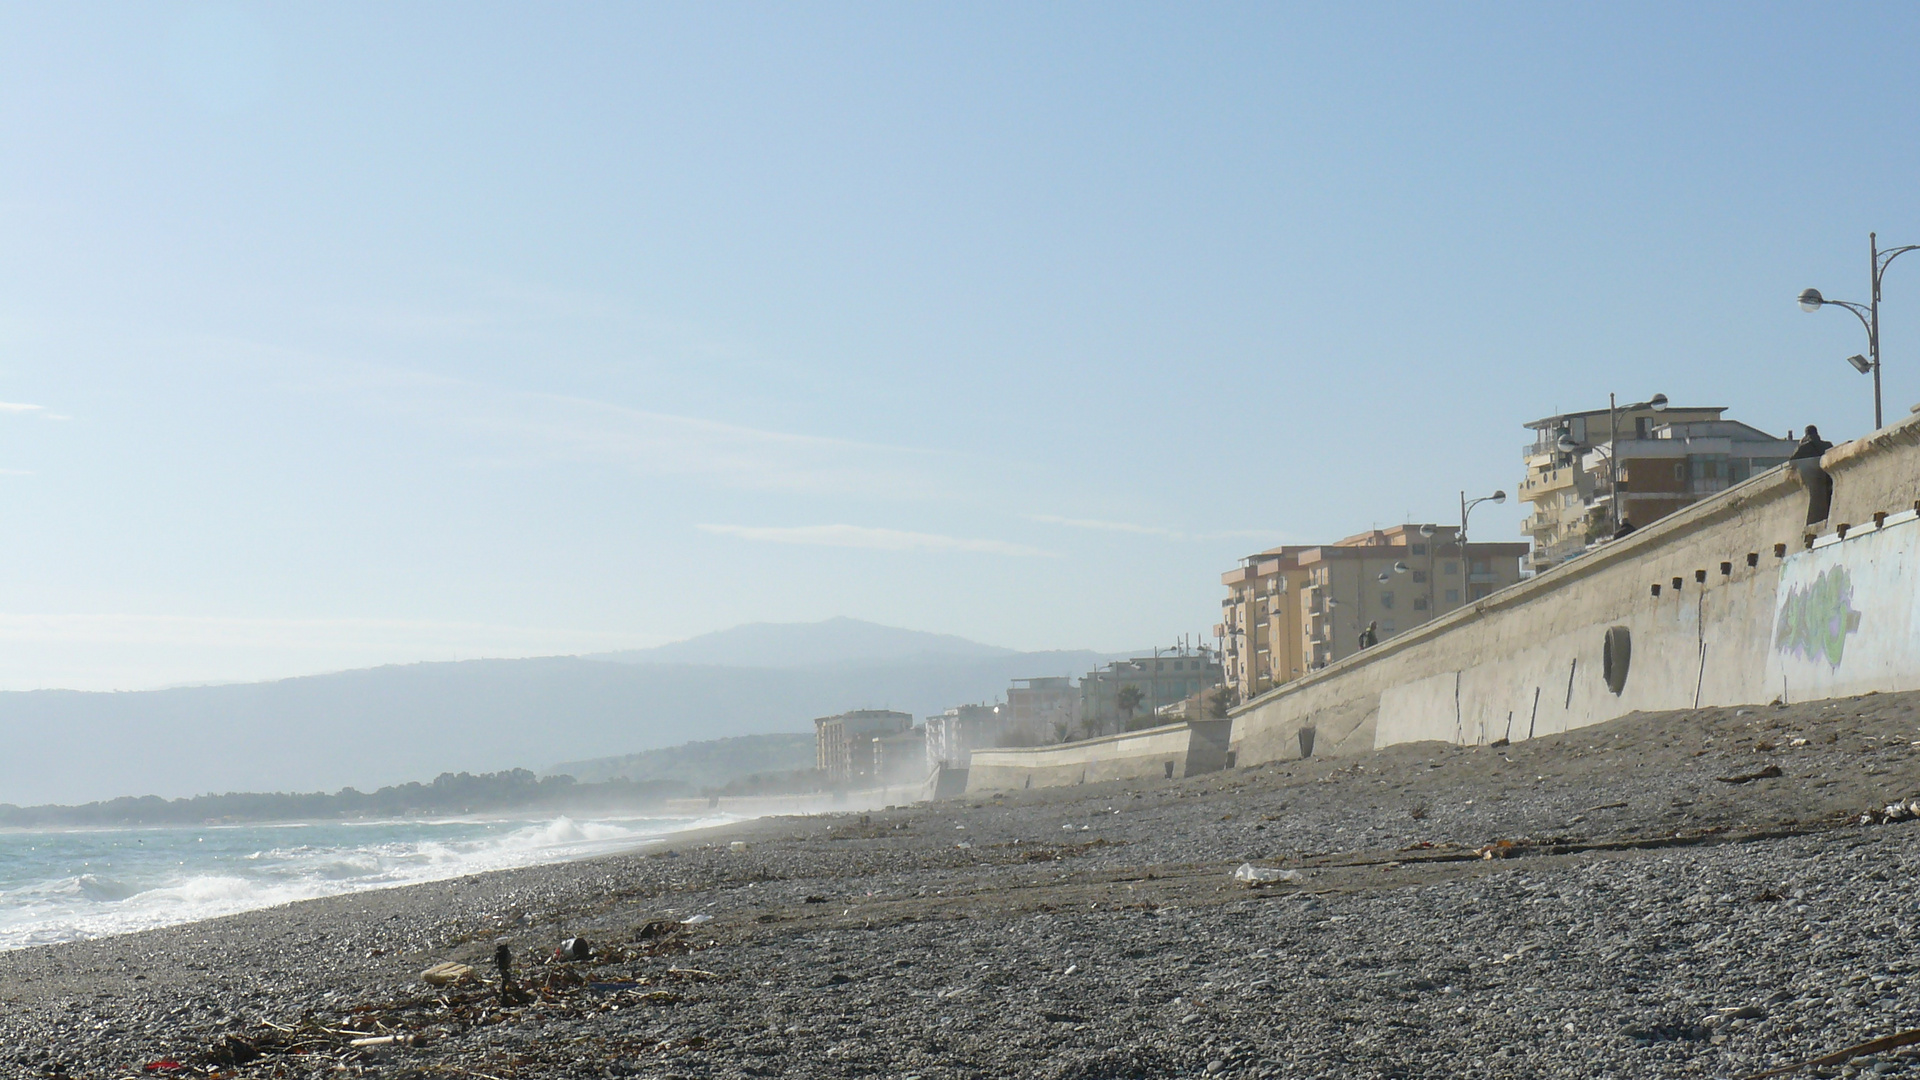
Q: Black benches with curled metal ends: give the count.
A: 0